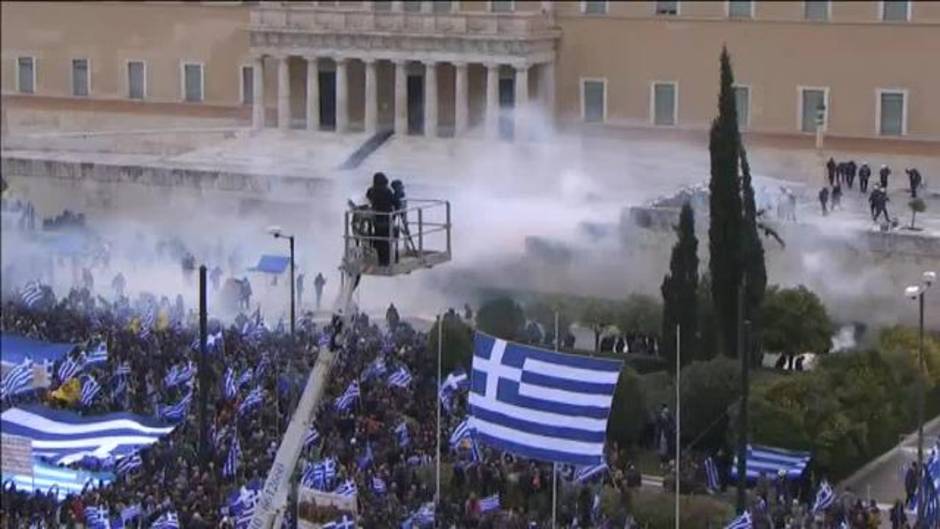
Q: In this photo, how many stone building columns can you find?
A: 10